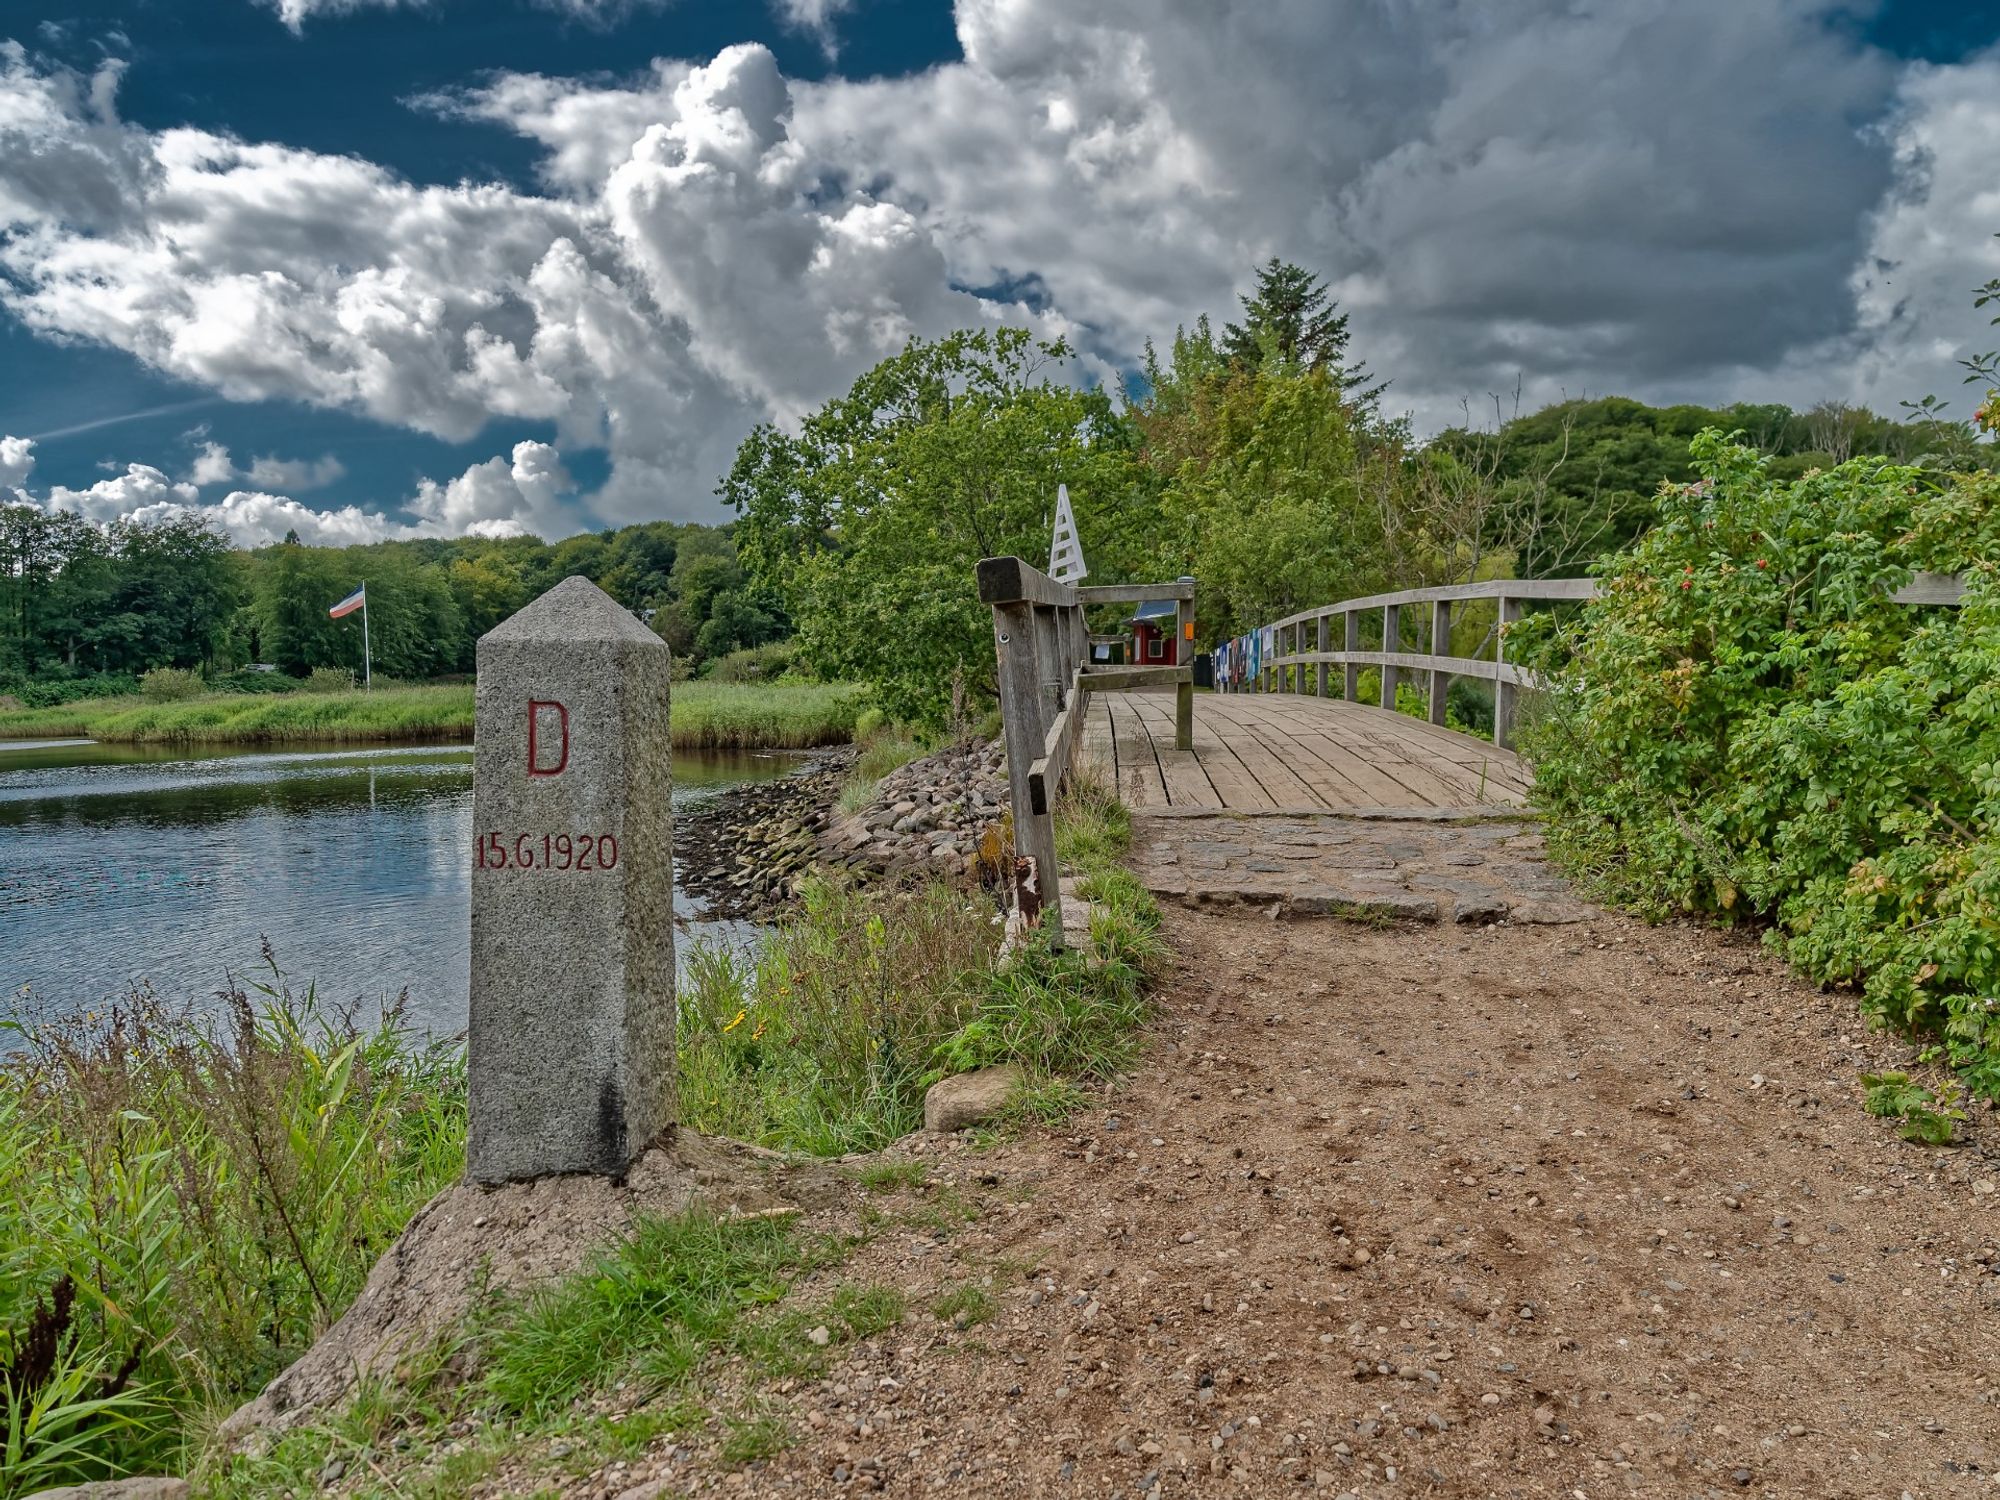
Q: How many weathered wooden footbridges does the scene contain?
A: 1